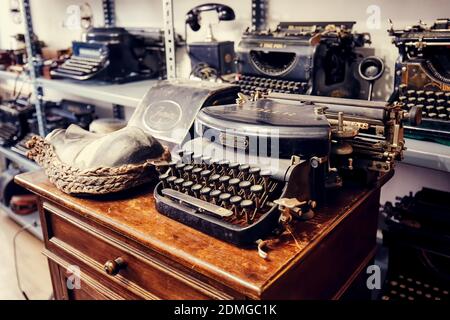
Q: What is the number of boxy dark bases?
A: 1